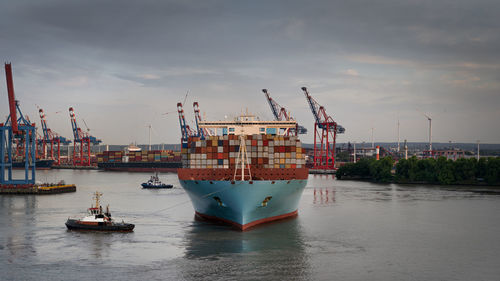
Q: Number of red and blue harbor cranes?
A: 7